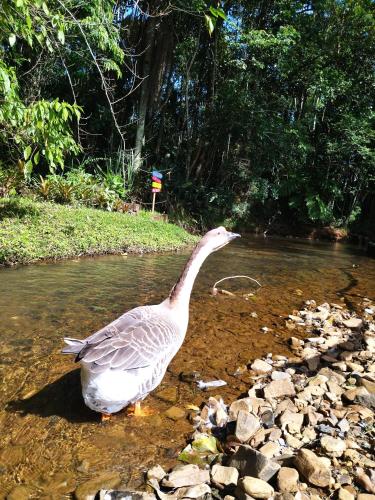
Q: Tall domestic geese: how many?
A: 1